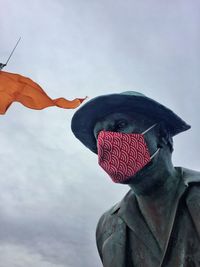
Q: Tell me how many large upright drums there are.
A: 0